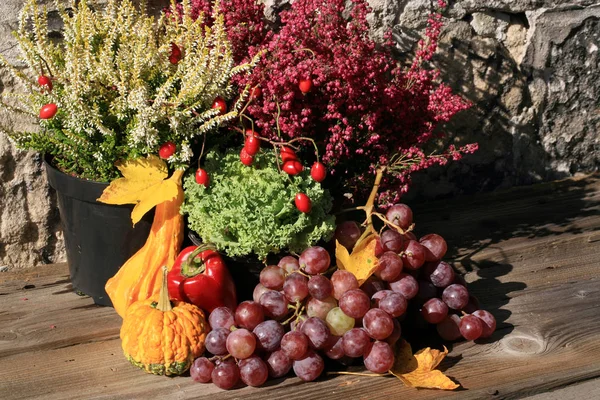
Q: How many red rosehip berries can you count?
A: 15